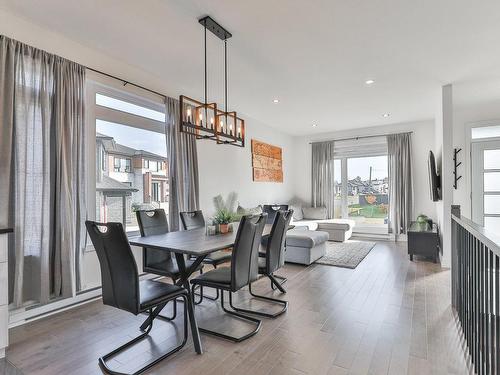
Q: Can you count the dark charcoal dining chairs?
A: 6